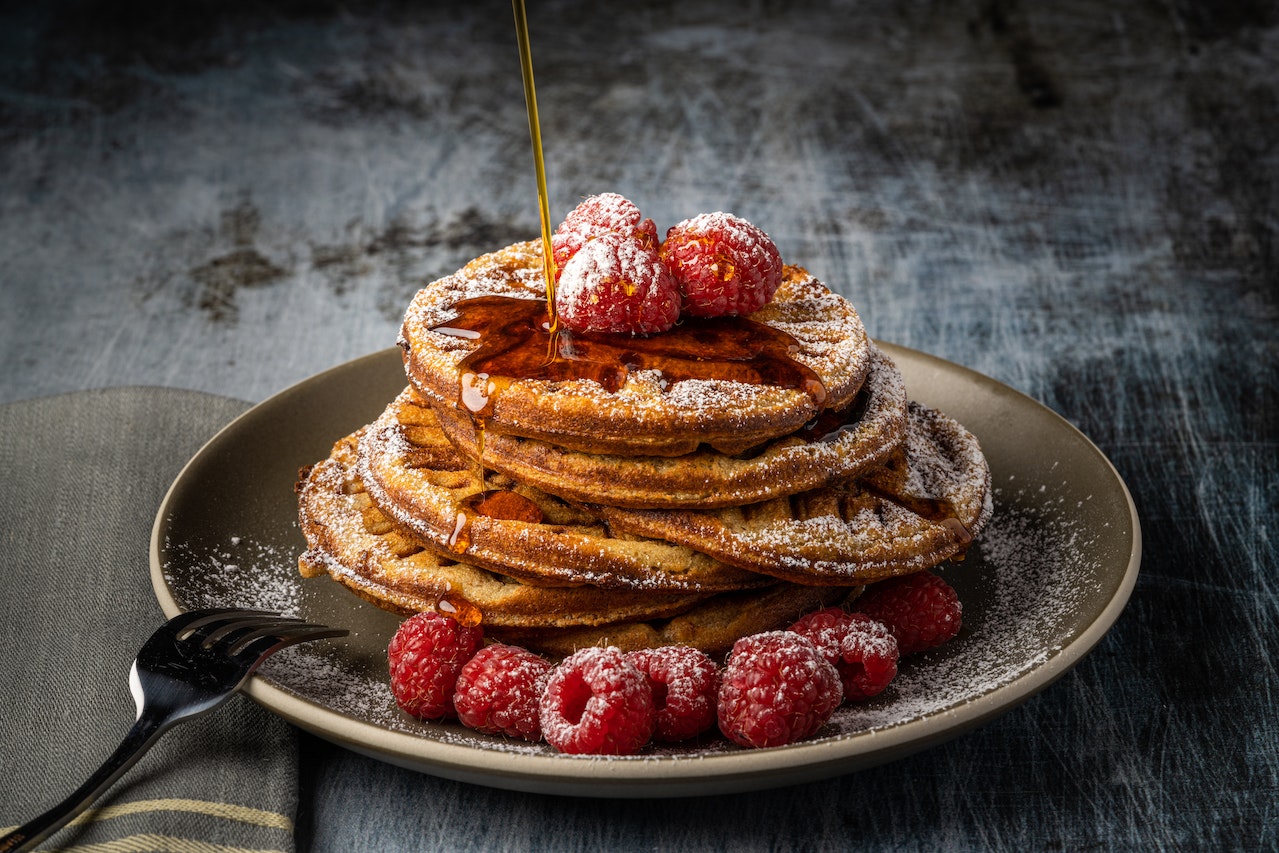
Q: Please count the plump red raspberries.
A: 10